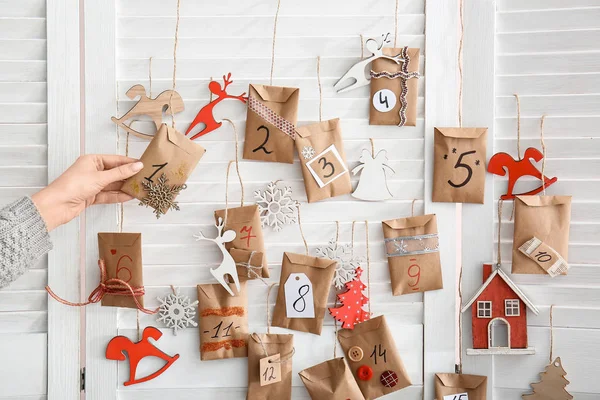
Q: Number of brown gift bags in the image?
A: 15